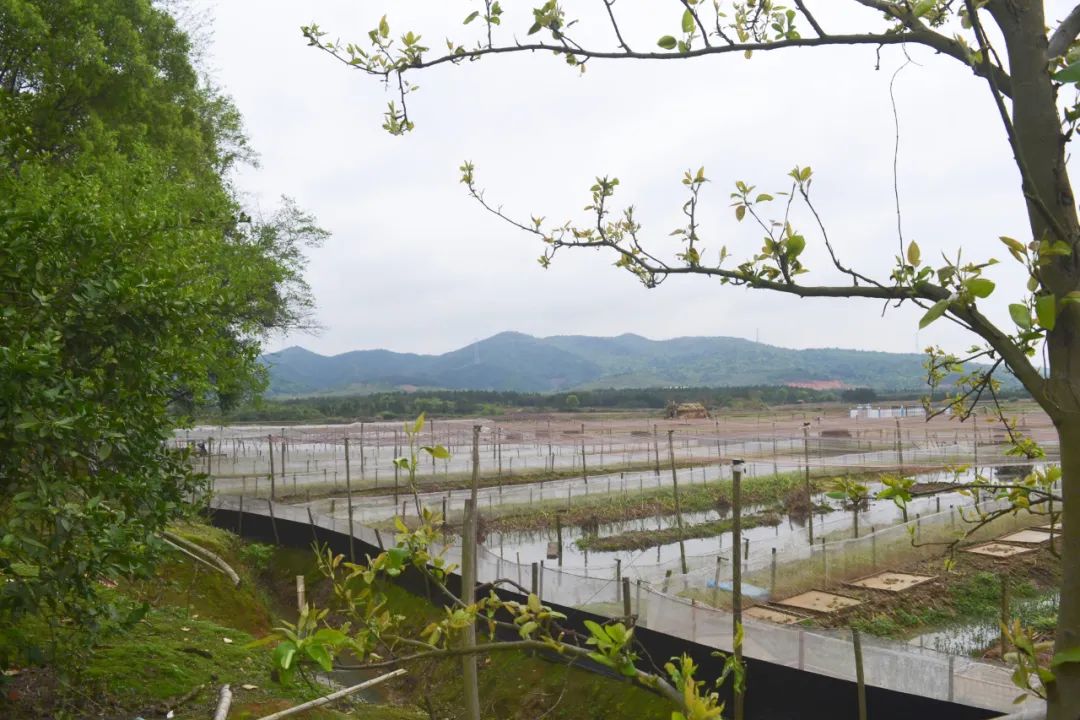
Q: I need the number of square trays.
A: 6